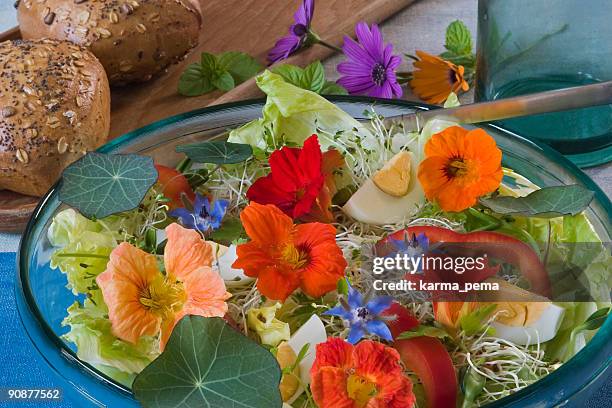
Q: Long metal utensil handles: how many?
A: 1